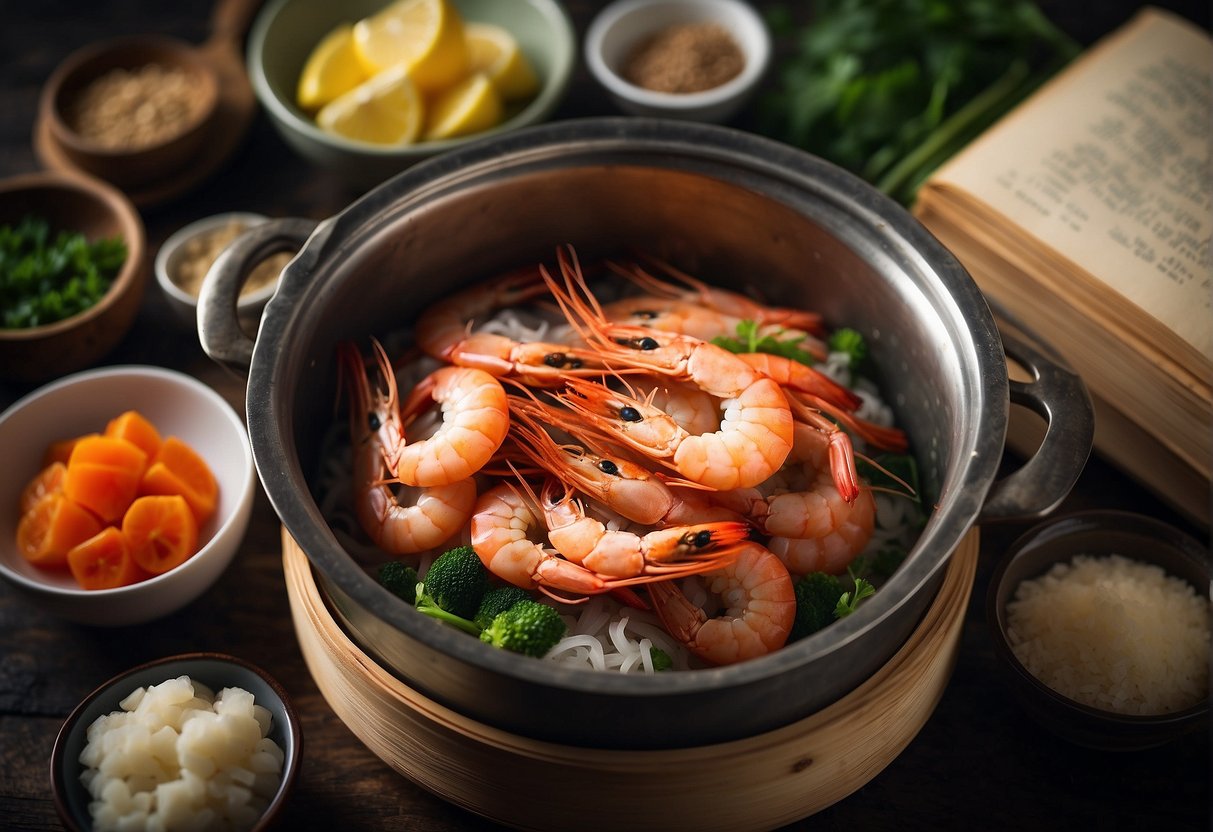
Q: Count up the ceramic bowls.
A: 6